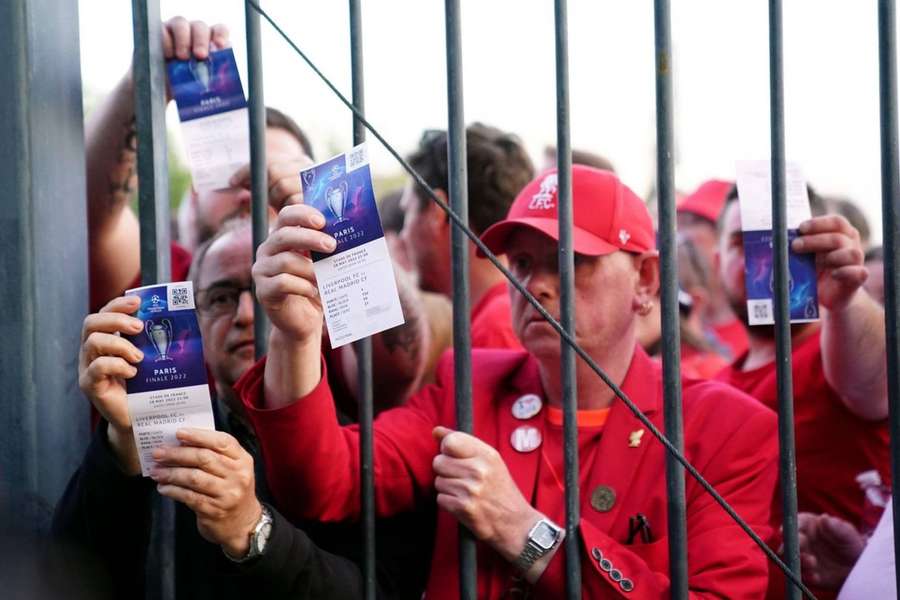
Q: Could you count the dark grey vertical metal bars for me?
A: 8